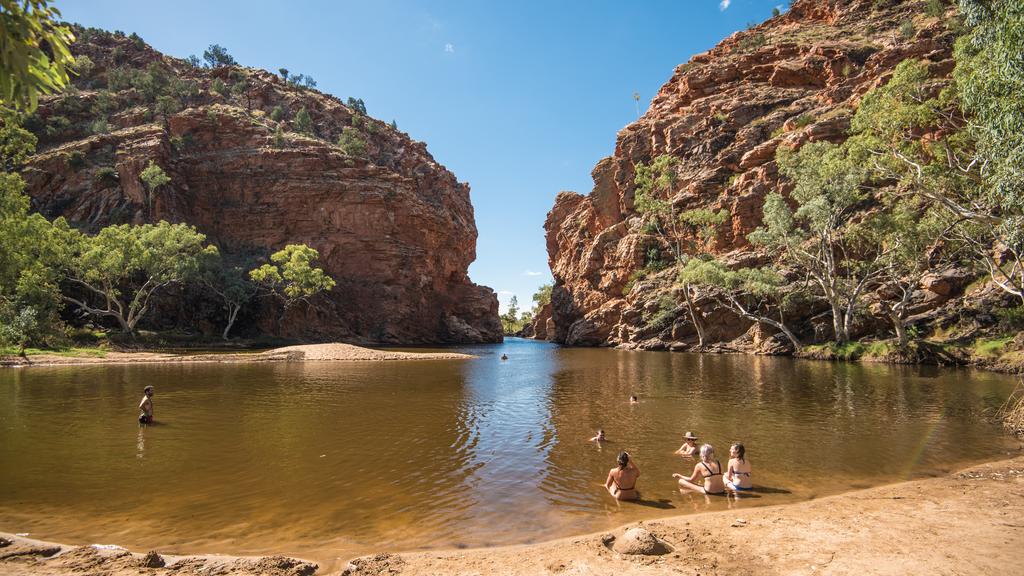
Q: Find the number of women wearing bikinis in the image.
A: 3